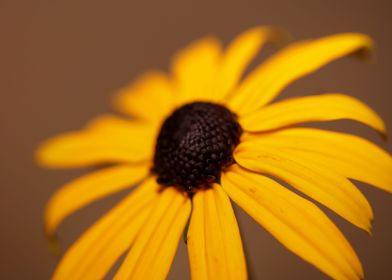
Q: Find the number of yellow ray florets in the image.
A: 14